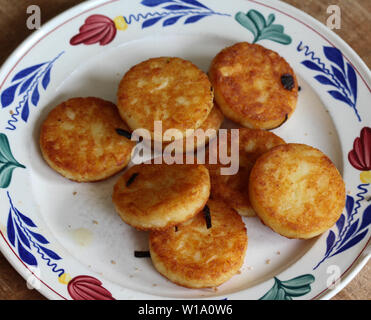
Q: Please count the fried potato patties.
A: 8